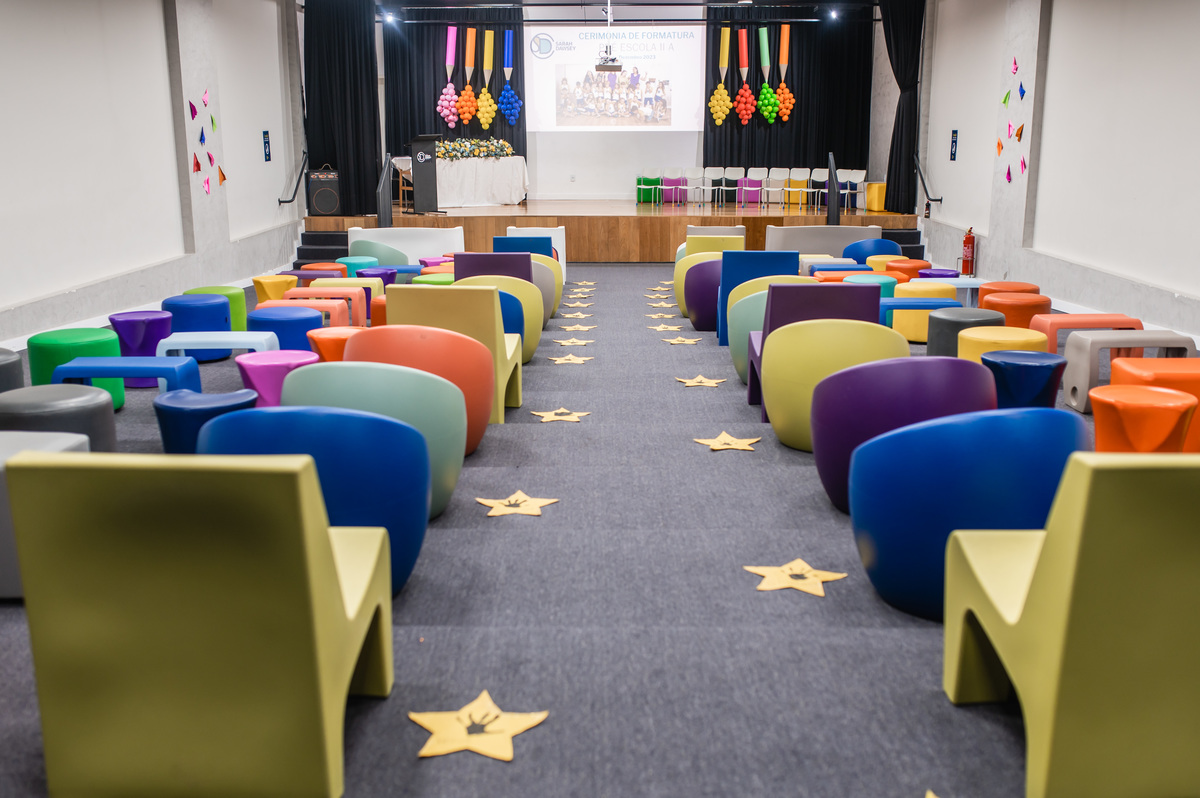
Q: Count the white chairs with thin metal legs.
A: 11